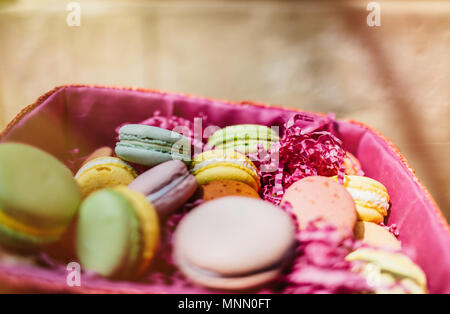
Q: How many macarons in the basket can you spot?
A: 15